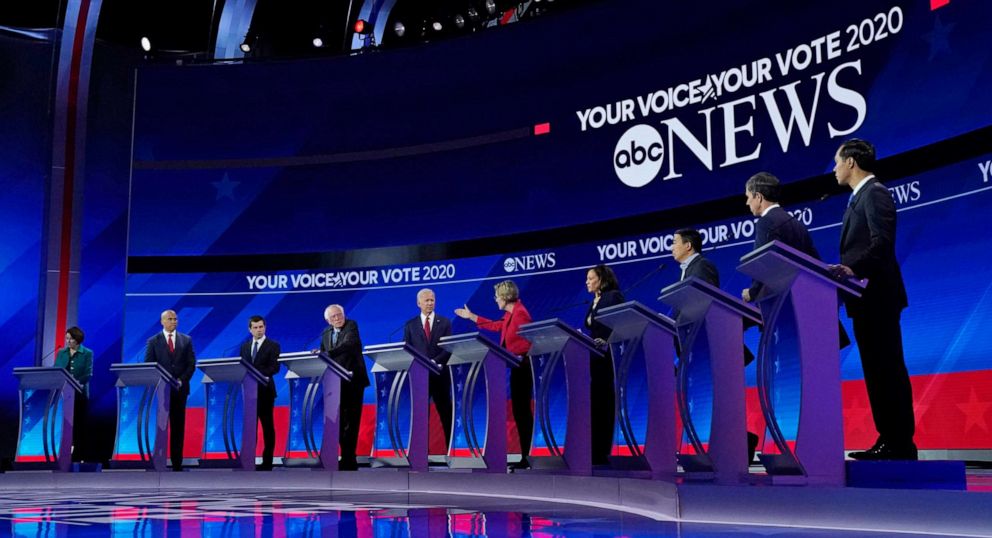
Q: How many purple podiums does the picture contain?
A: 10